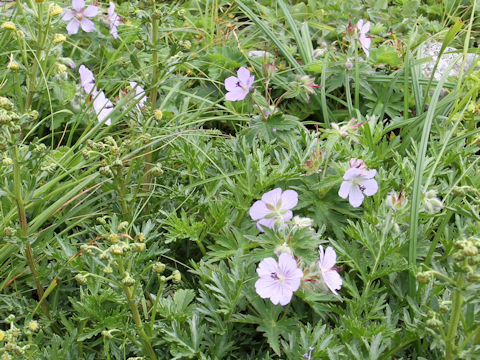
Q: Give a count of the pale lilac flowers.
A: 11